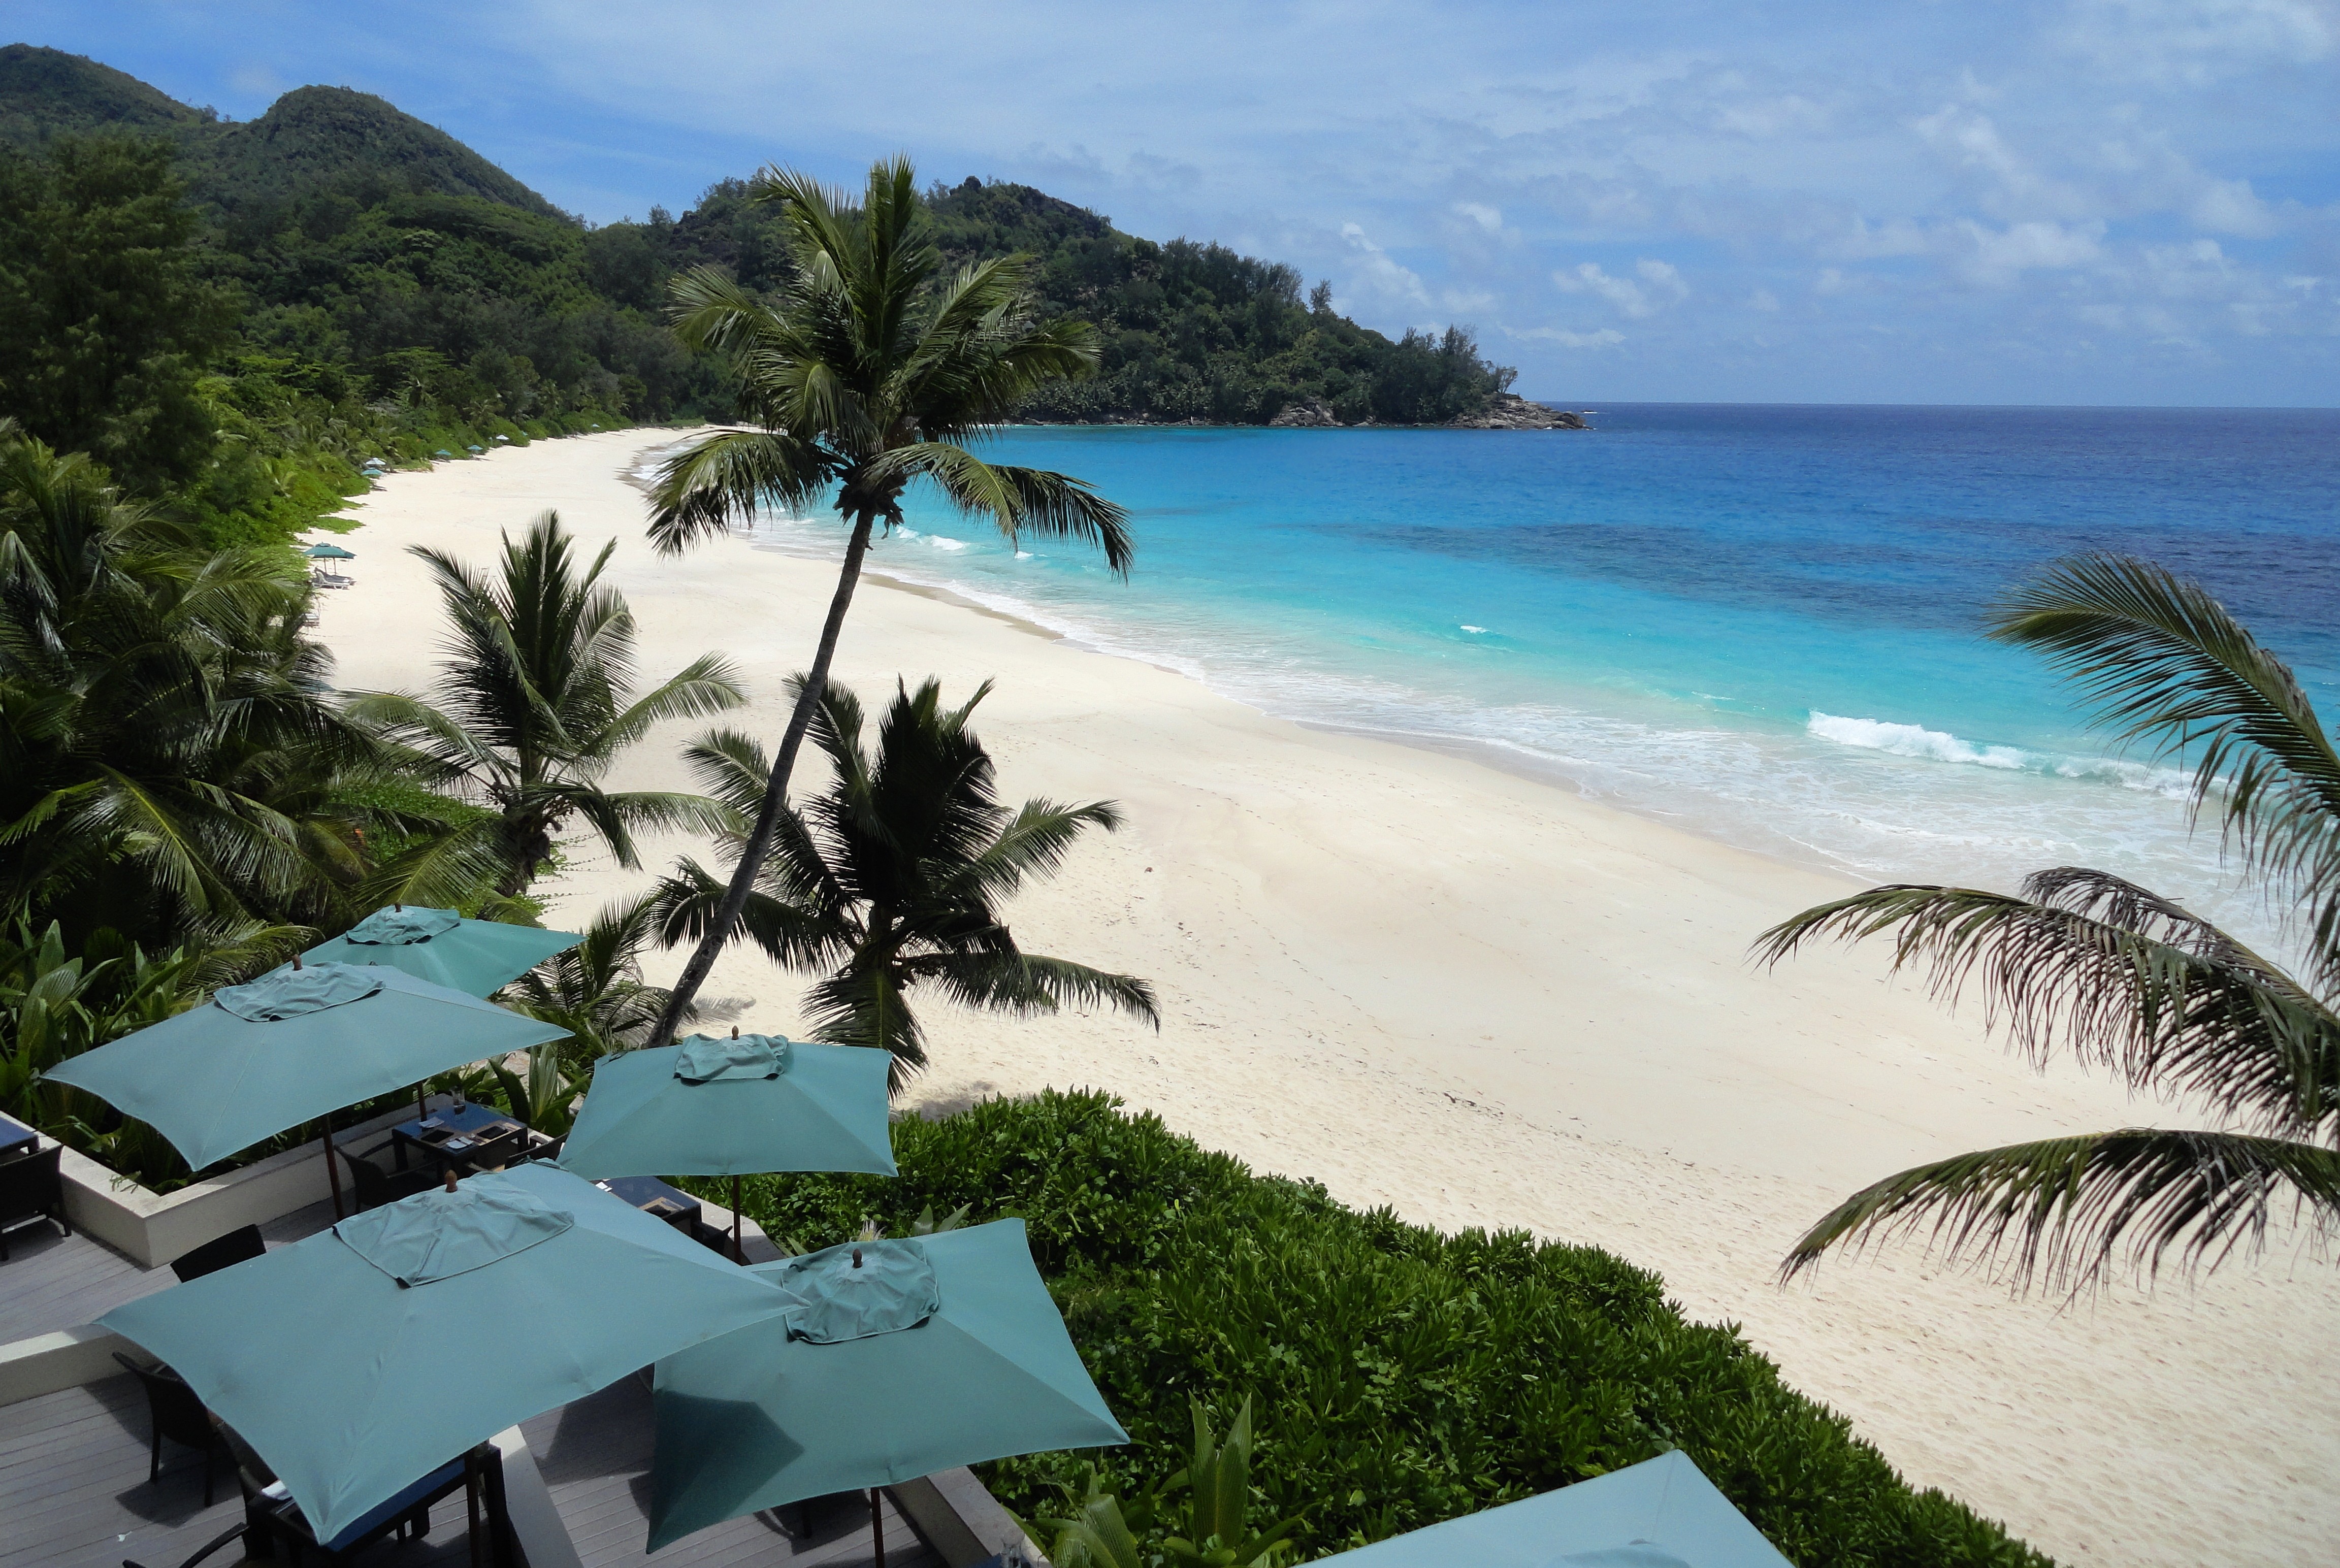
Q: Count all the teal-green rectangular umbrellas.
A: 6